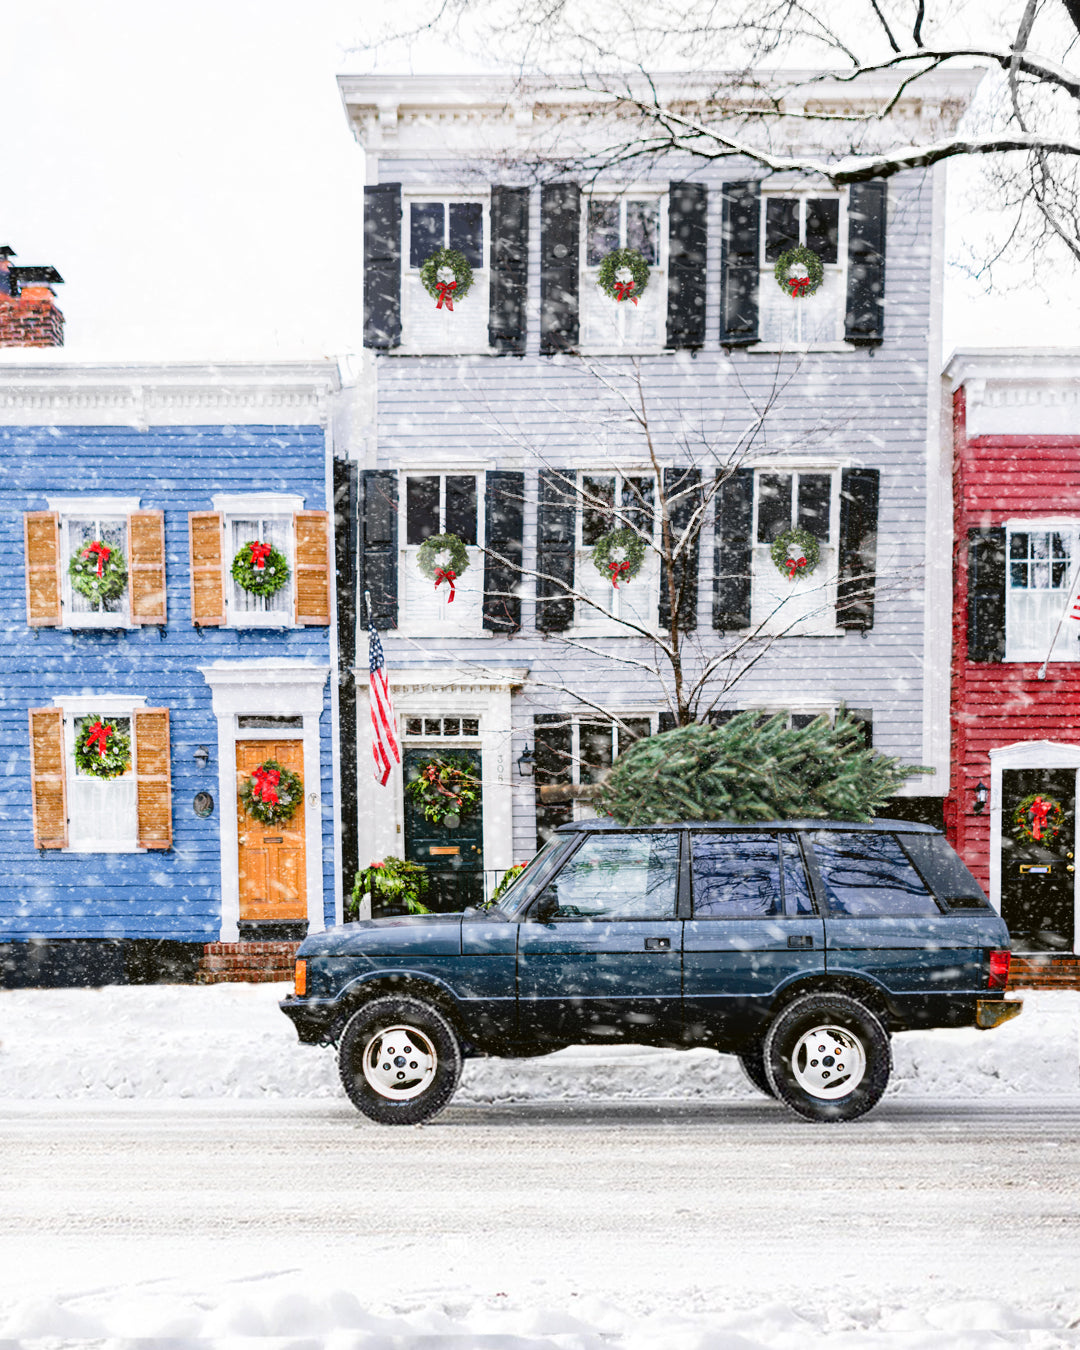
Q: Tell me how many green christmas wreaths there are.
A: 12